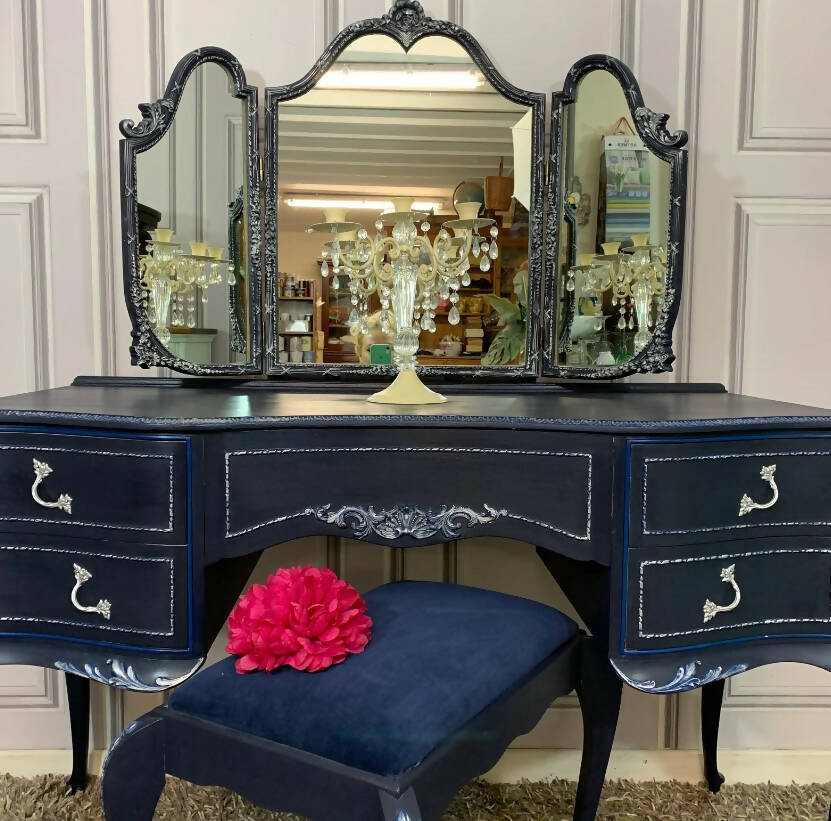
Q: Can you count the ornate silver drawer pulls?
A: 4